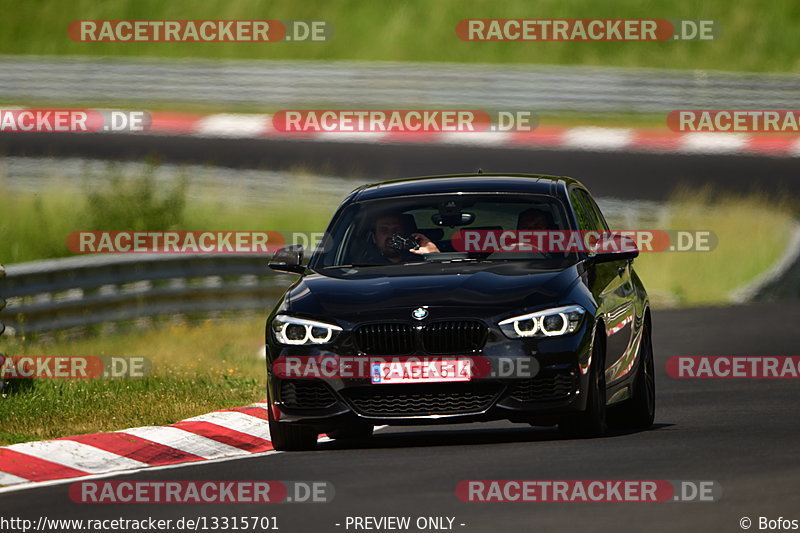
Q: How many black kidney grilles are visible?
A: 2